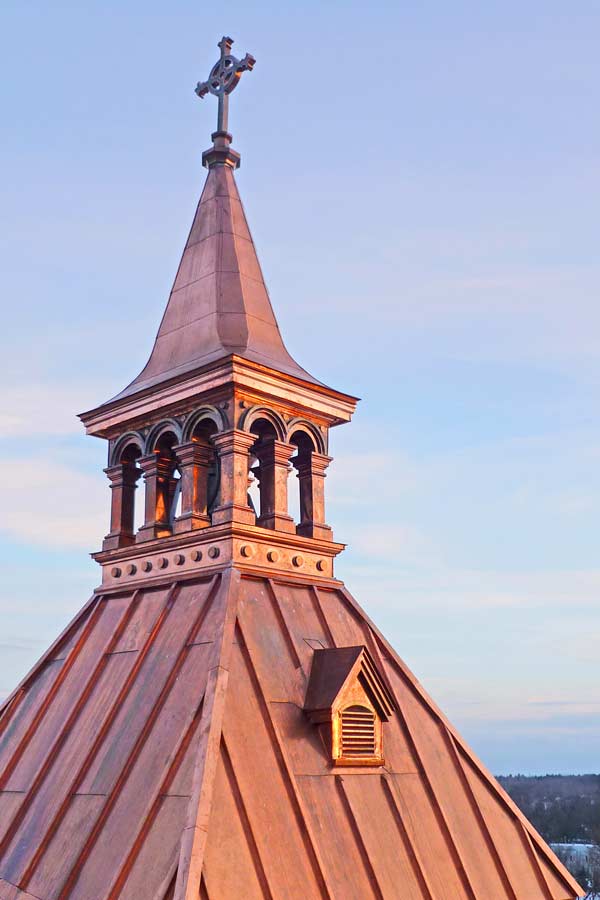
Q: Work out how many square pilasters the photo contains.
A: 6